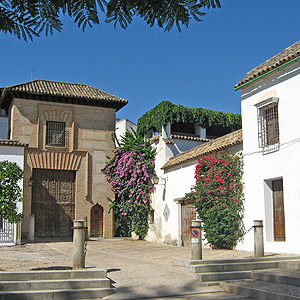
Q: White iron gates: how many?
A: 1